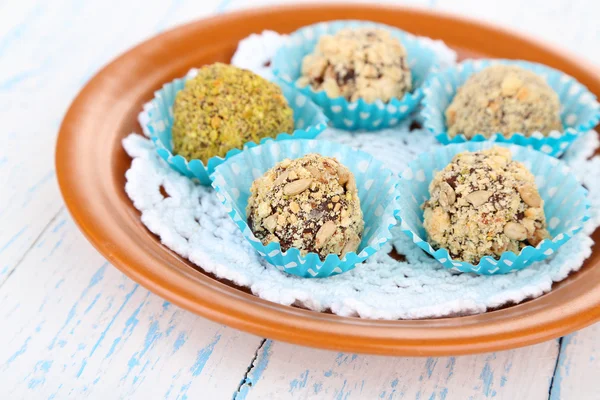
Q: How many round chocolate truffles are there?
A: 5